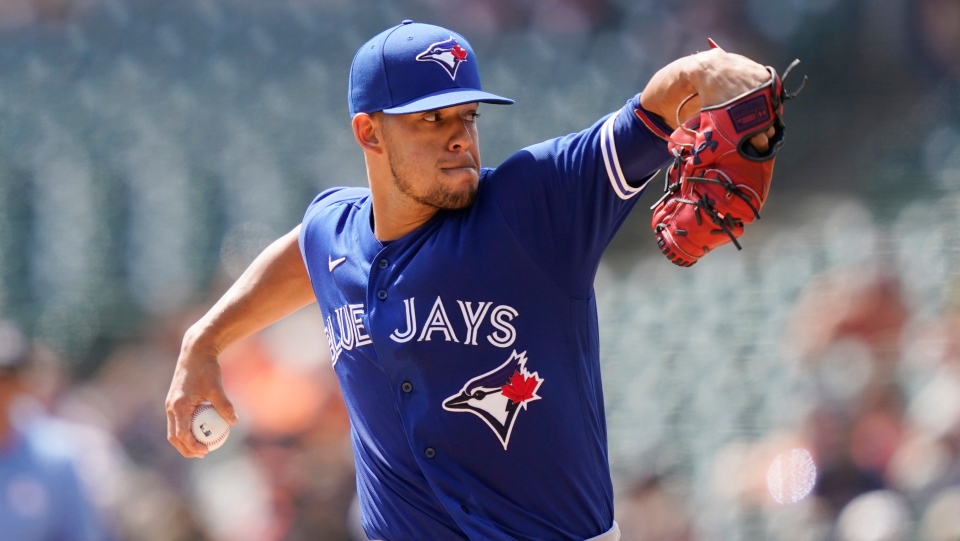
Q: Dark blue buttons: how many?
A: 4